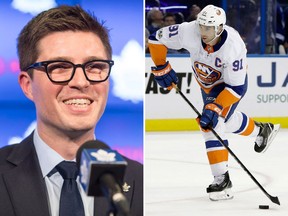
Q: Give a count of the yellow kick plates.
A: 1